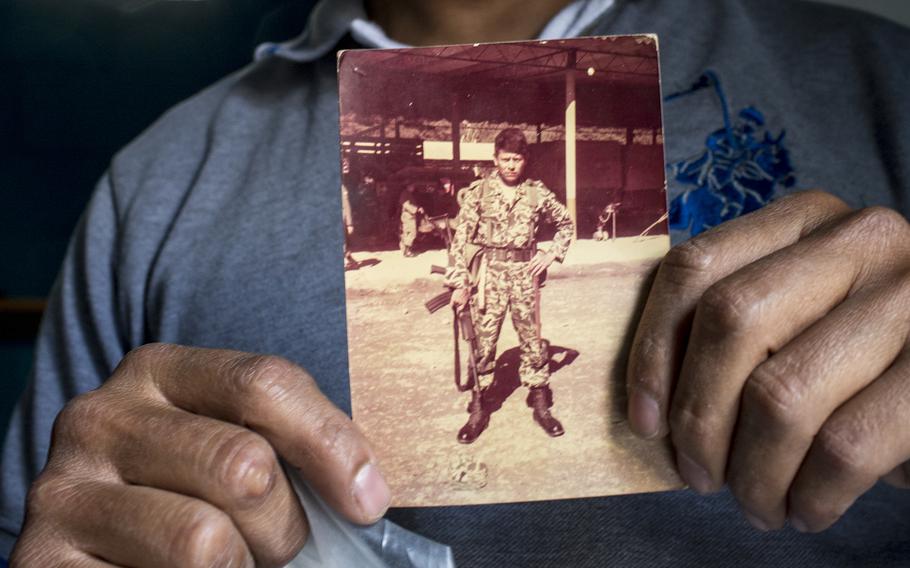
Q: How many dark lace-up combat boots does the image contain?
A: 2